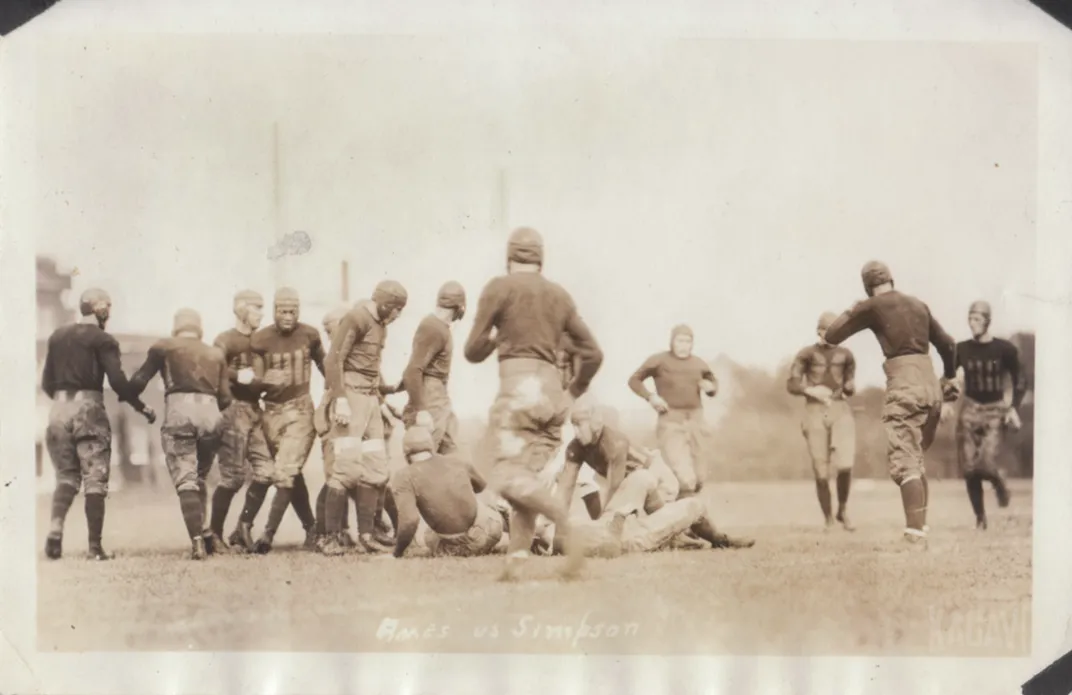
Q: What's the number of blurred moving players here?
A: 1